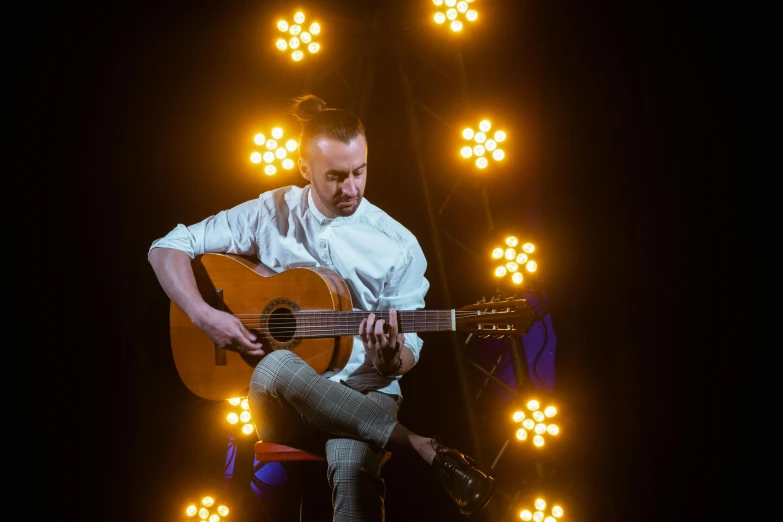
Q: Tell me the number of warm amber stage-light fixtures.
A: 9